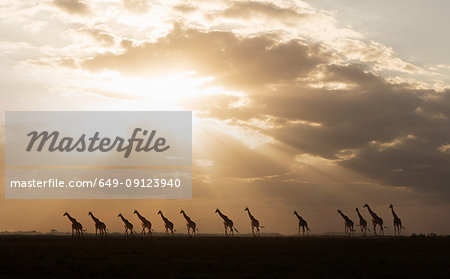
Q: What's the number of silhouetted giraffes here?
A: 13